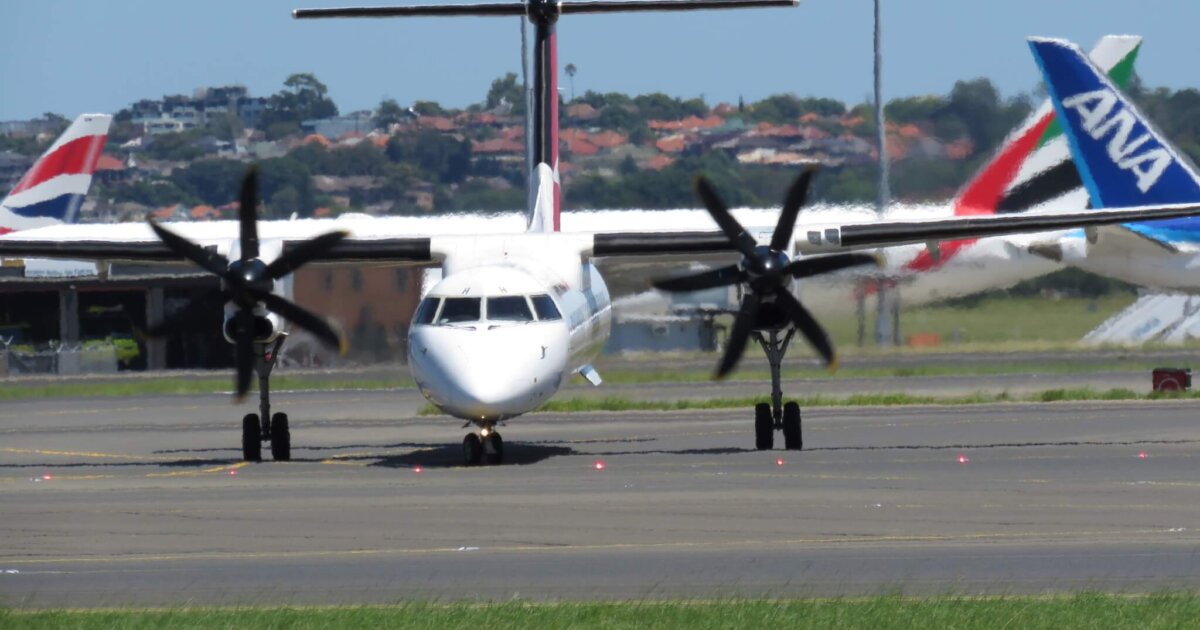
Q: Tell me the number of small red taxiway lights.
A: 7